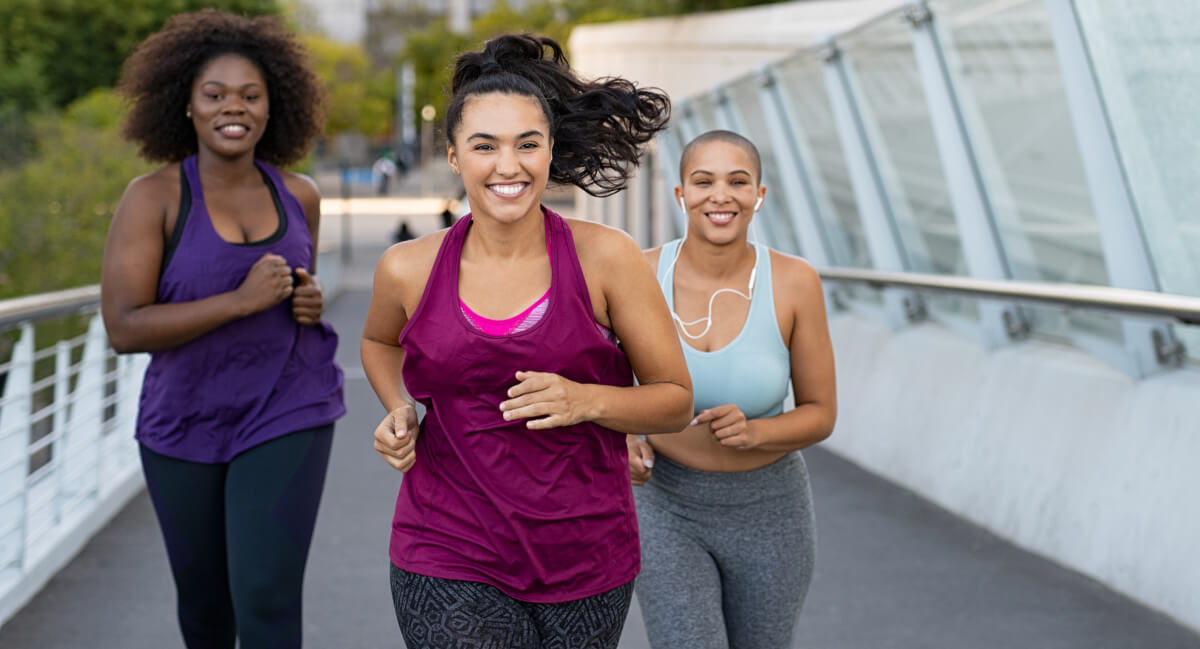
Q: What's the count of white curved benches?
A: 0